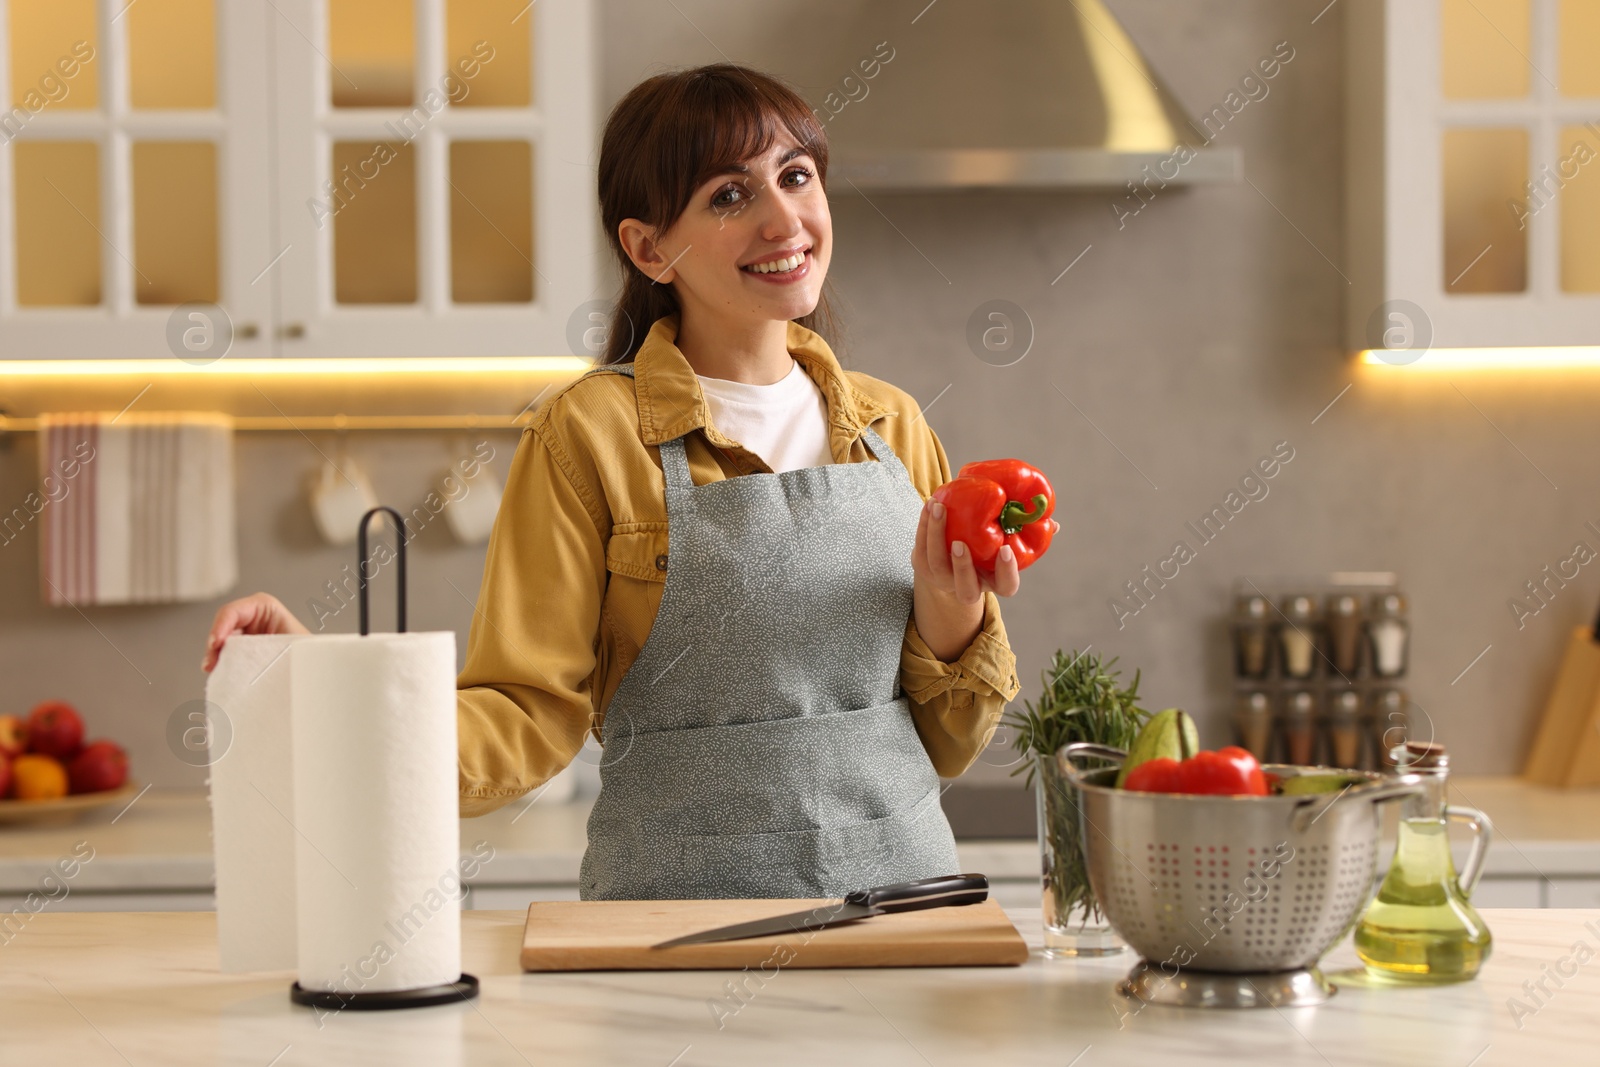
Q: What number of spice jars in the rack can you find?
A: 8